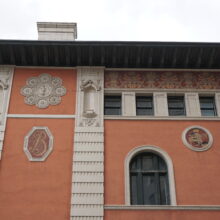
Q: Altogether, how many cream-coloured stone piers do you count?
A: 2